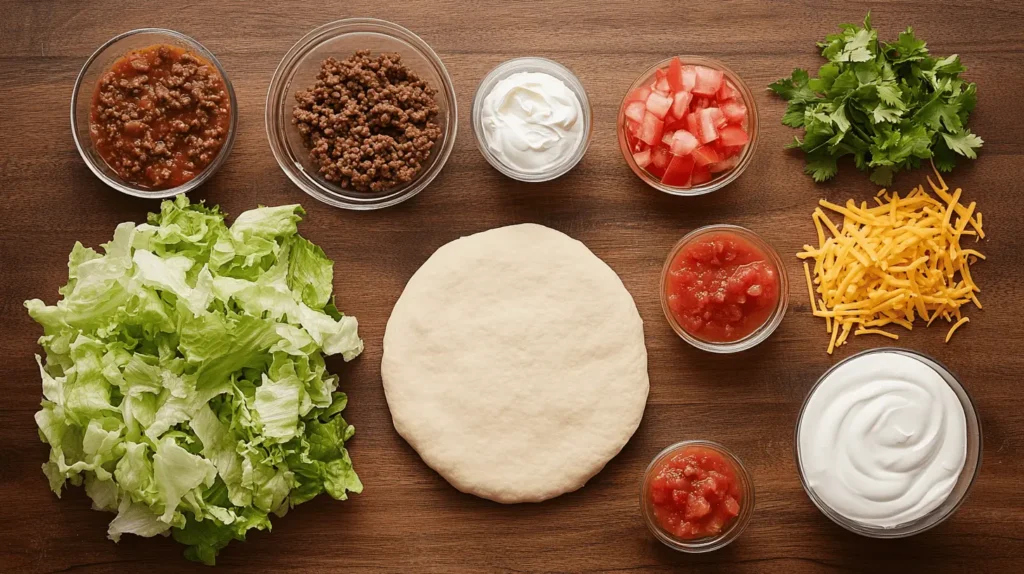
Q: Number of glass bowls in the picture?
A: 7